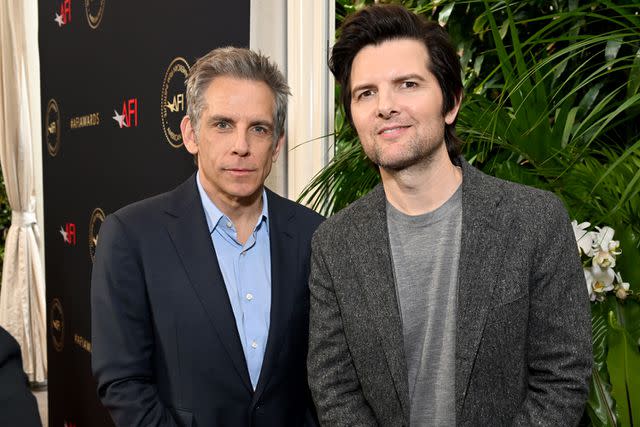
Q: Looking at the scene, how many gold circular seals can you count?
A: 5